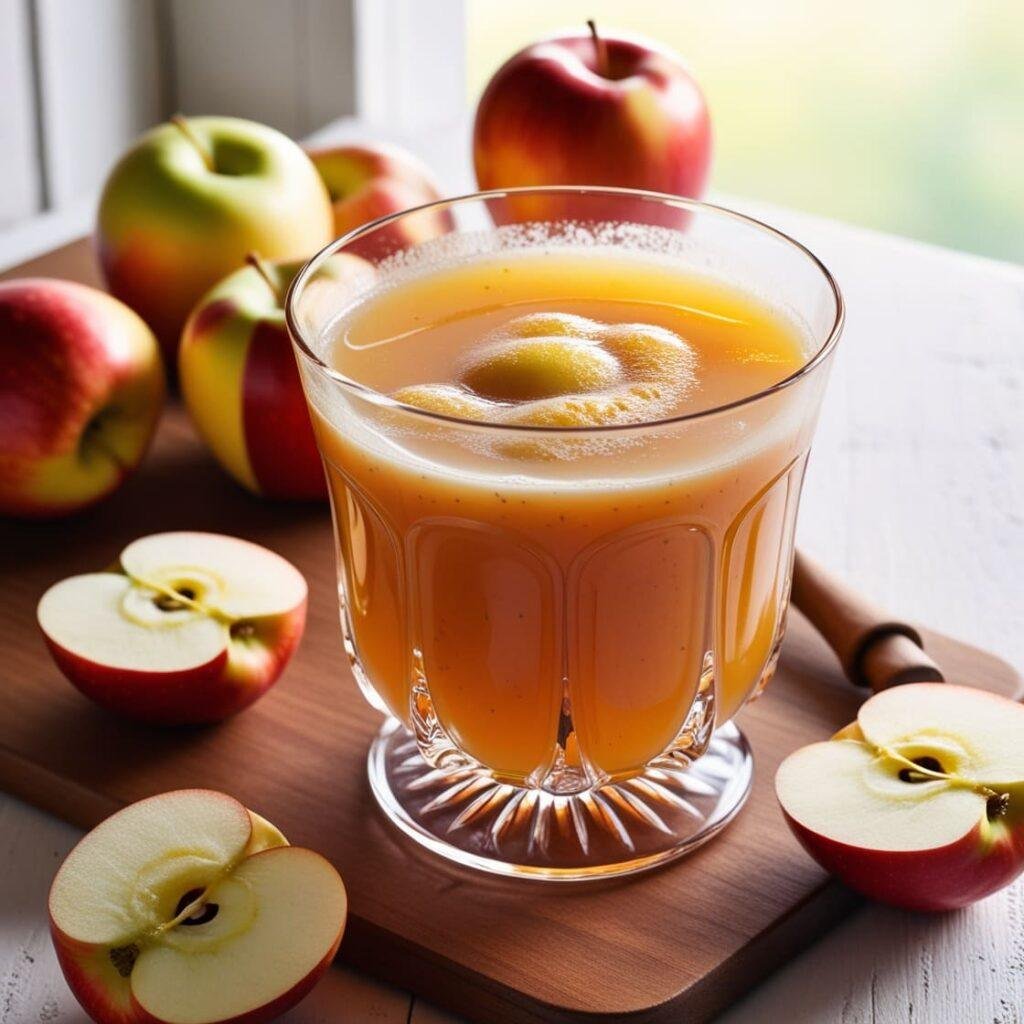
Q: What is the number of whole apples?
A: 5